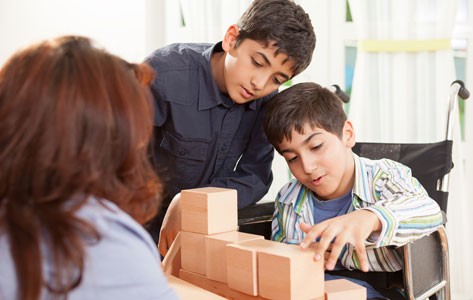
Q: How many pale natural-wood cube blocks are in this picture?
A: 6